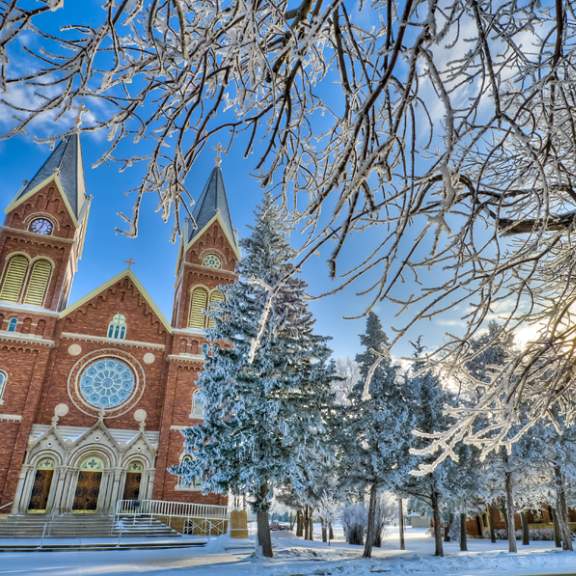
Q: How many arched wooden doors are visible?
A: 3